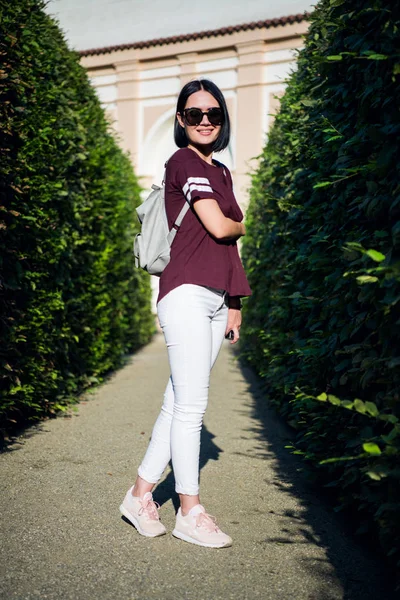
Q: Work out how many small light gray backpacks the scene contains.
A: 1